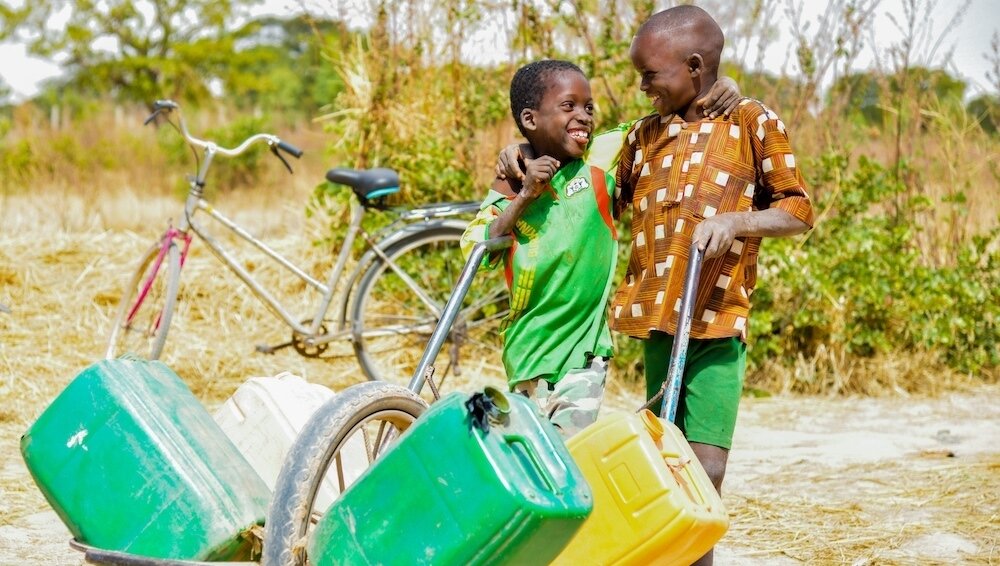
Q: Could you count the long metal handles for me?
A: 2